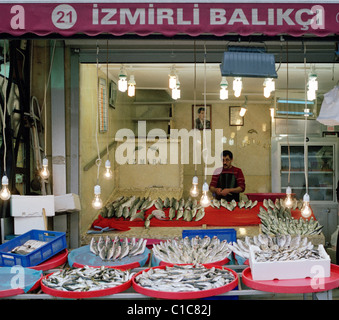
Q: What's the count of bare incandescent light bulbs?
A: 8